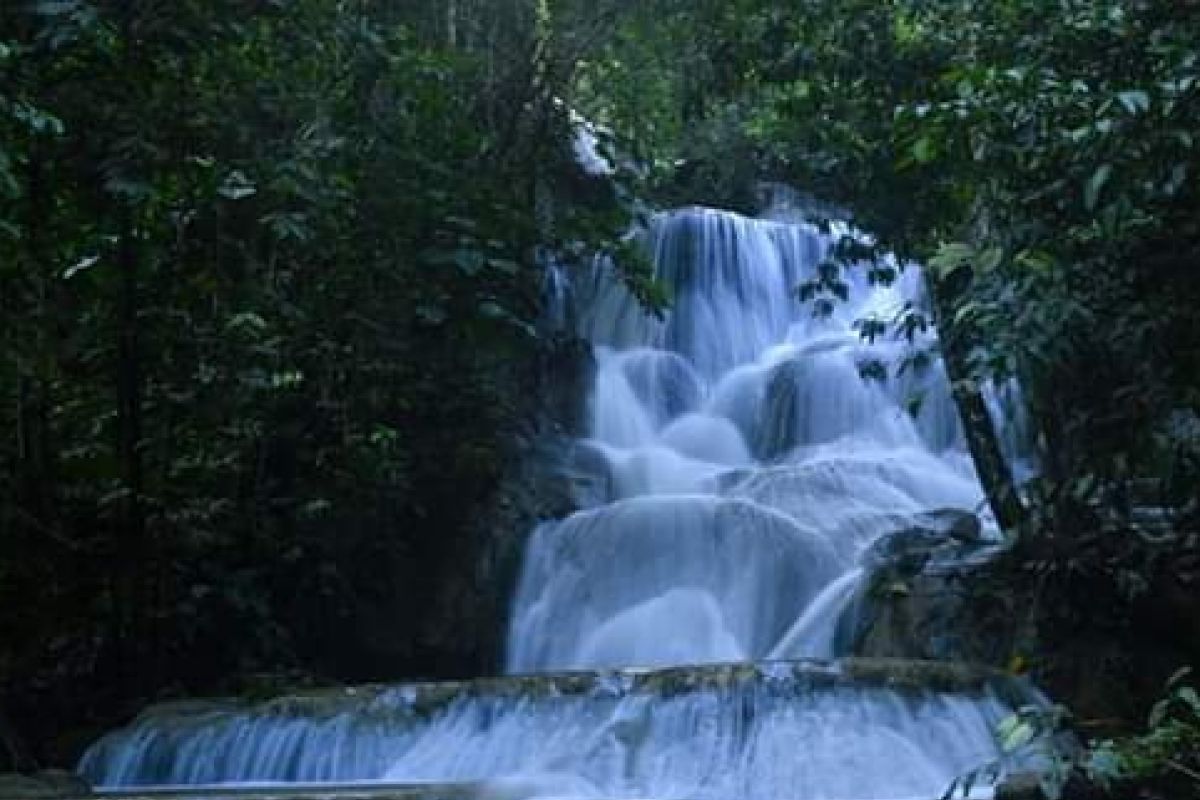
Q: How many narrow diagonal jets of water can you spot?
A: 1